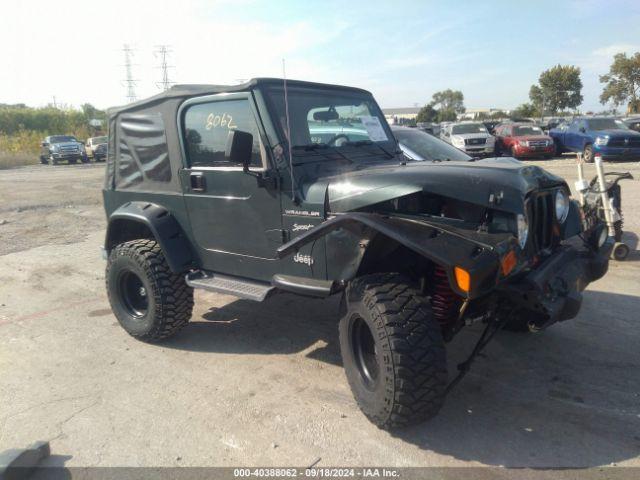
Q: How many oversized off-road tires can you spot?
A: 2